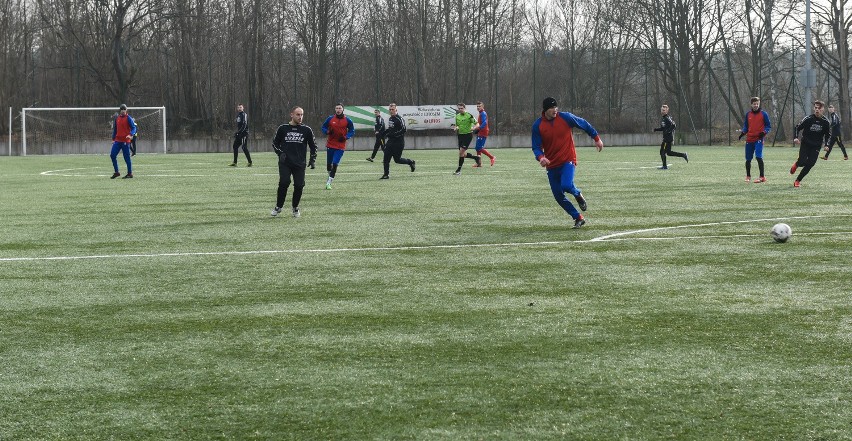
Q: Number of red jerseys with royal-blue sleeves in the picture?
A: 5